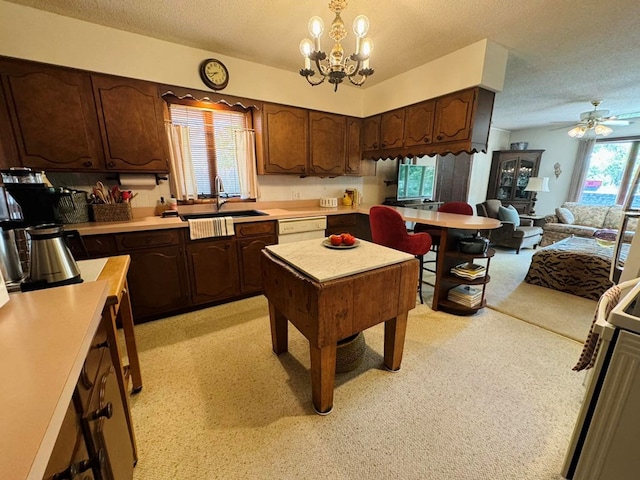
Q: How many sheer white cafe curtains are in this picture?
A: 2